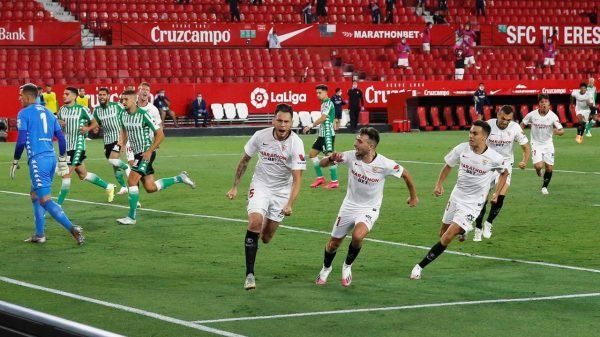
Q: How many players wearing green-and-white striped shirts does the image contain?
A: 5